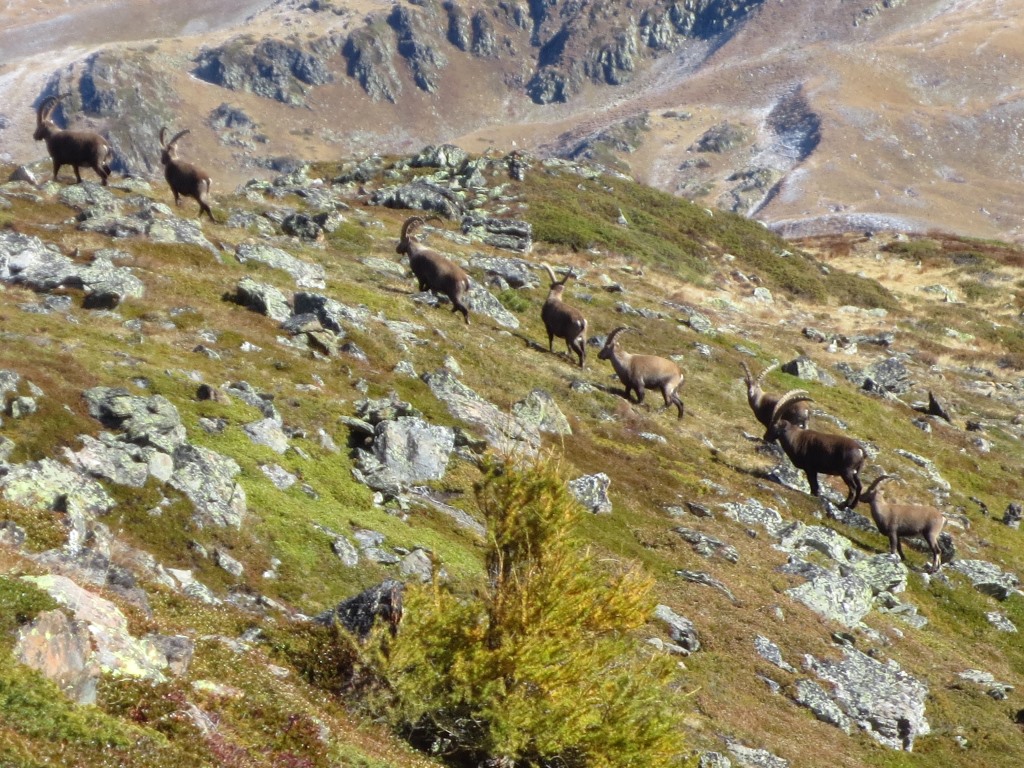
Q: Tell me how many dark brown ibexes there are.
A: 6